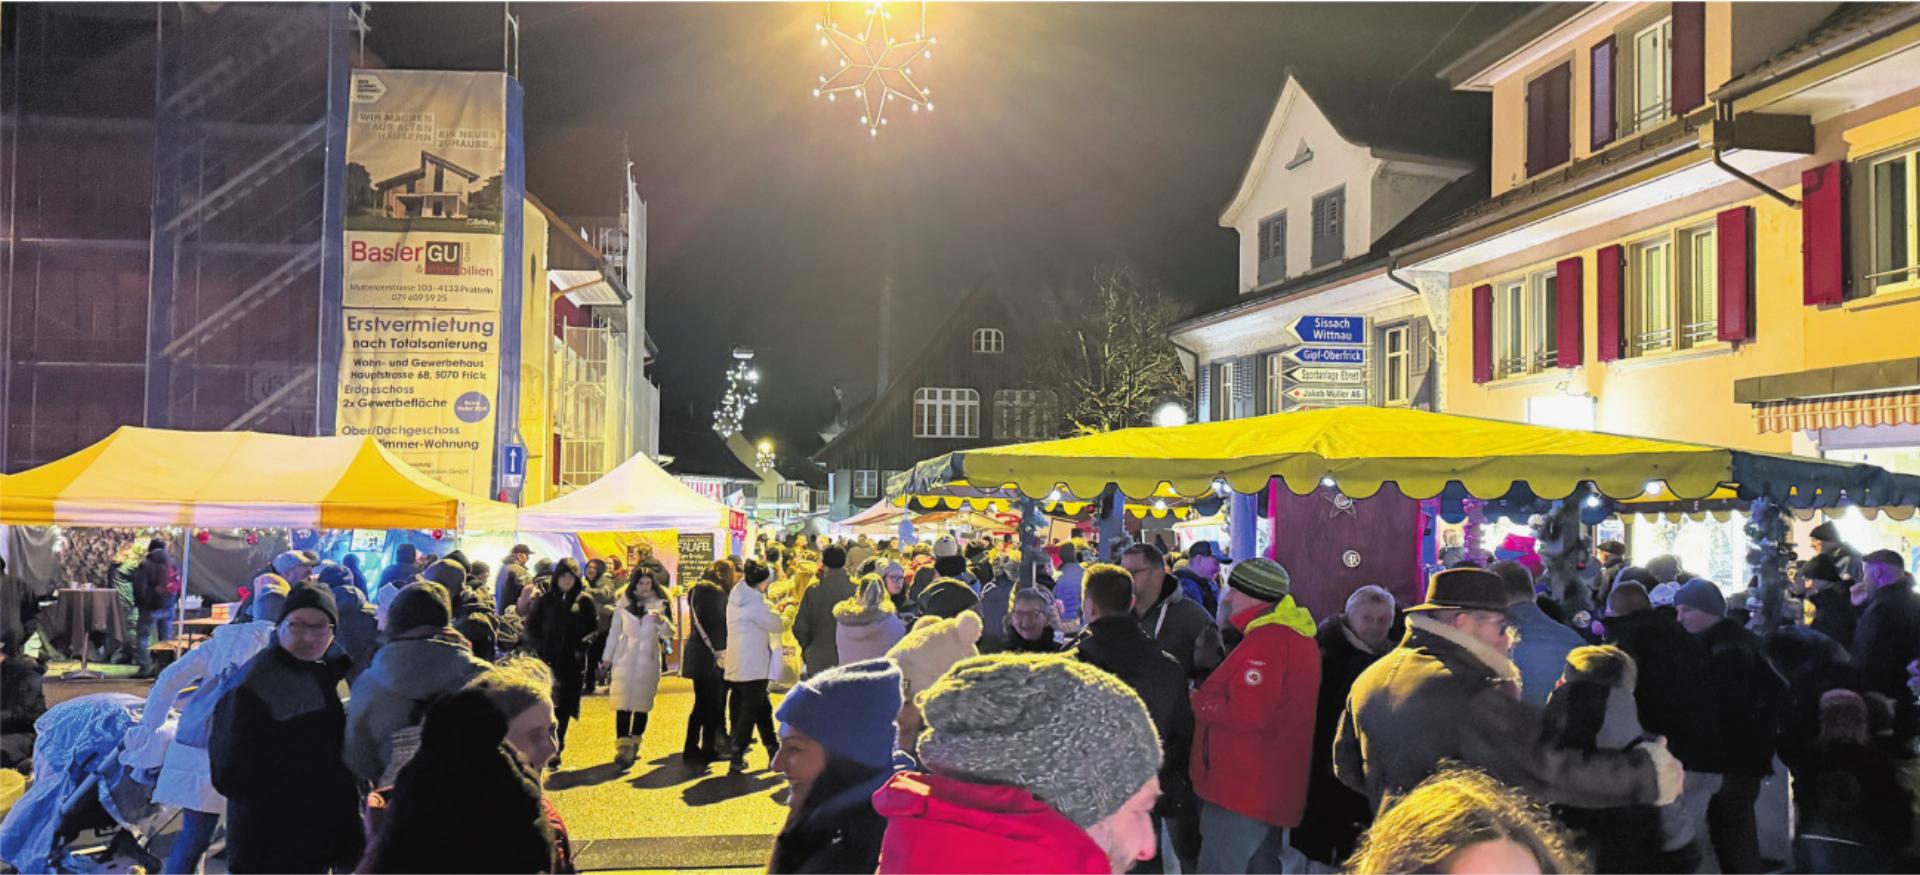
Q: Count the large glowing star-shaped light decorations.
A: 1